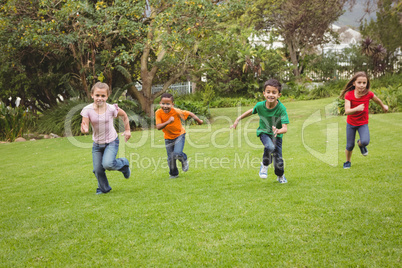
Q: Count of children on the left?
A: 2